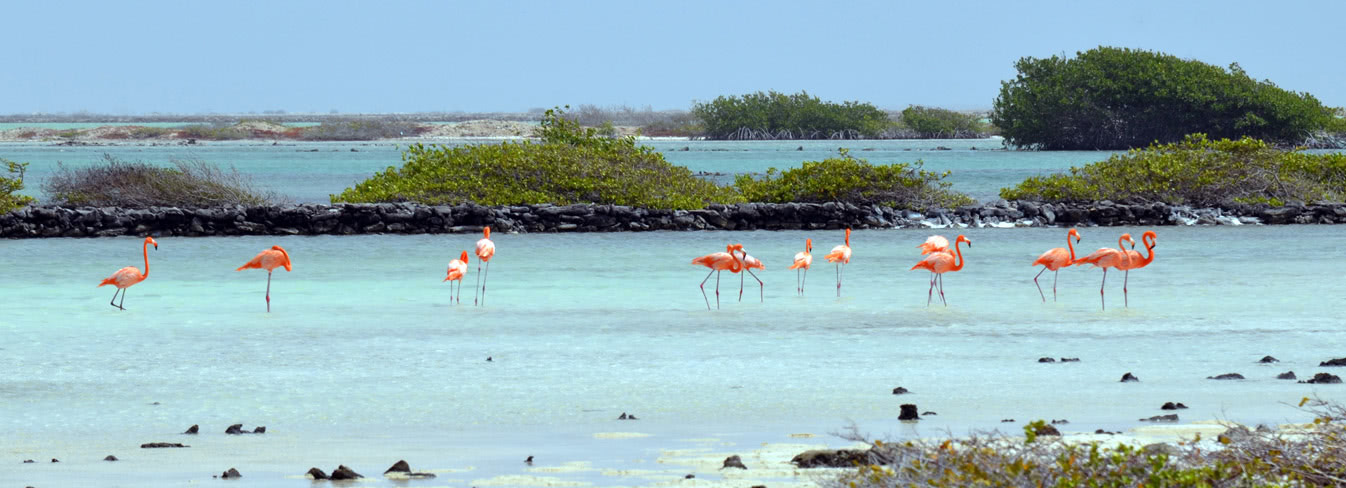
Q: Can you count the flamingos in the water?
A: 13